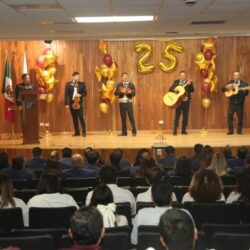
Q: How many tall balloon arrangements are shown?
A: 3